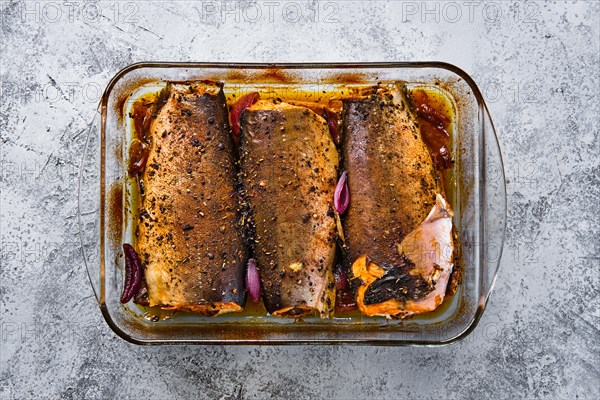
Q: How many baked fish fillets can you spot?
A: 3